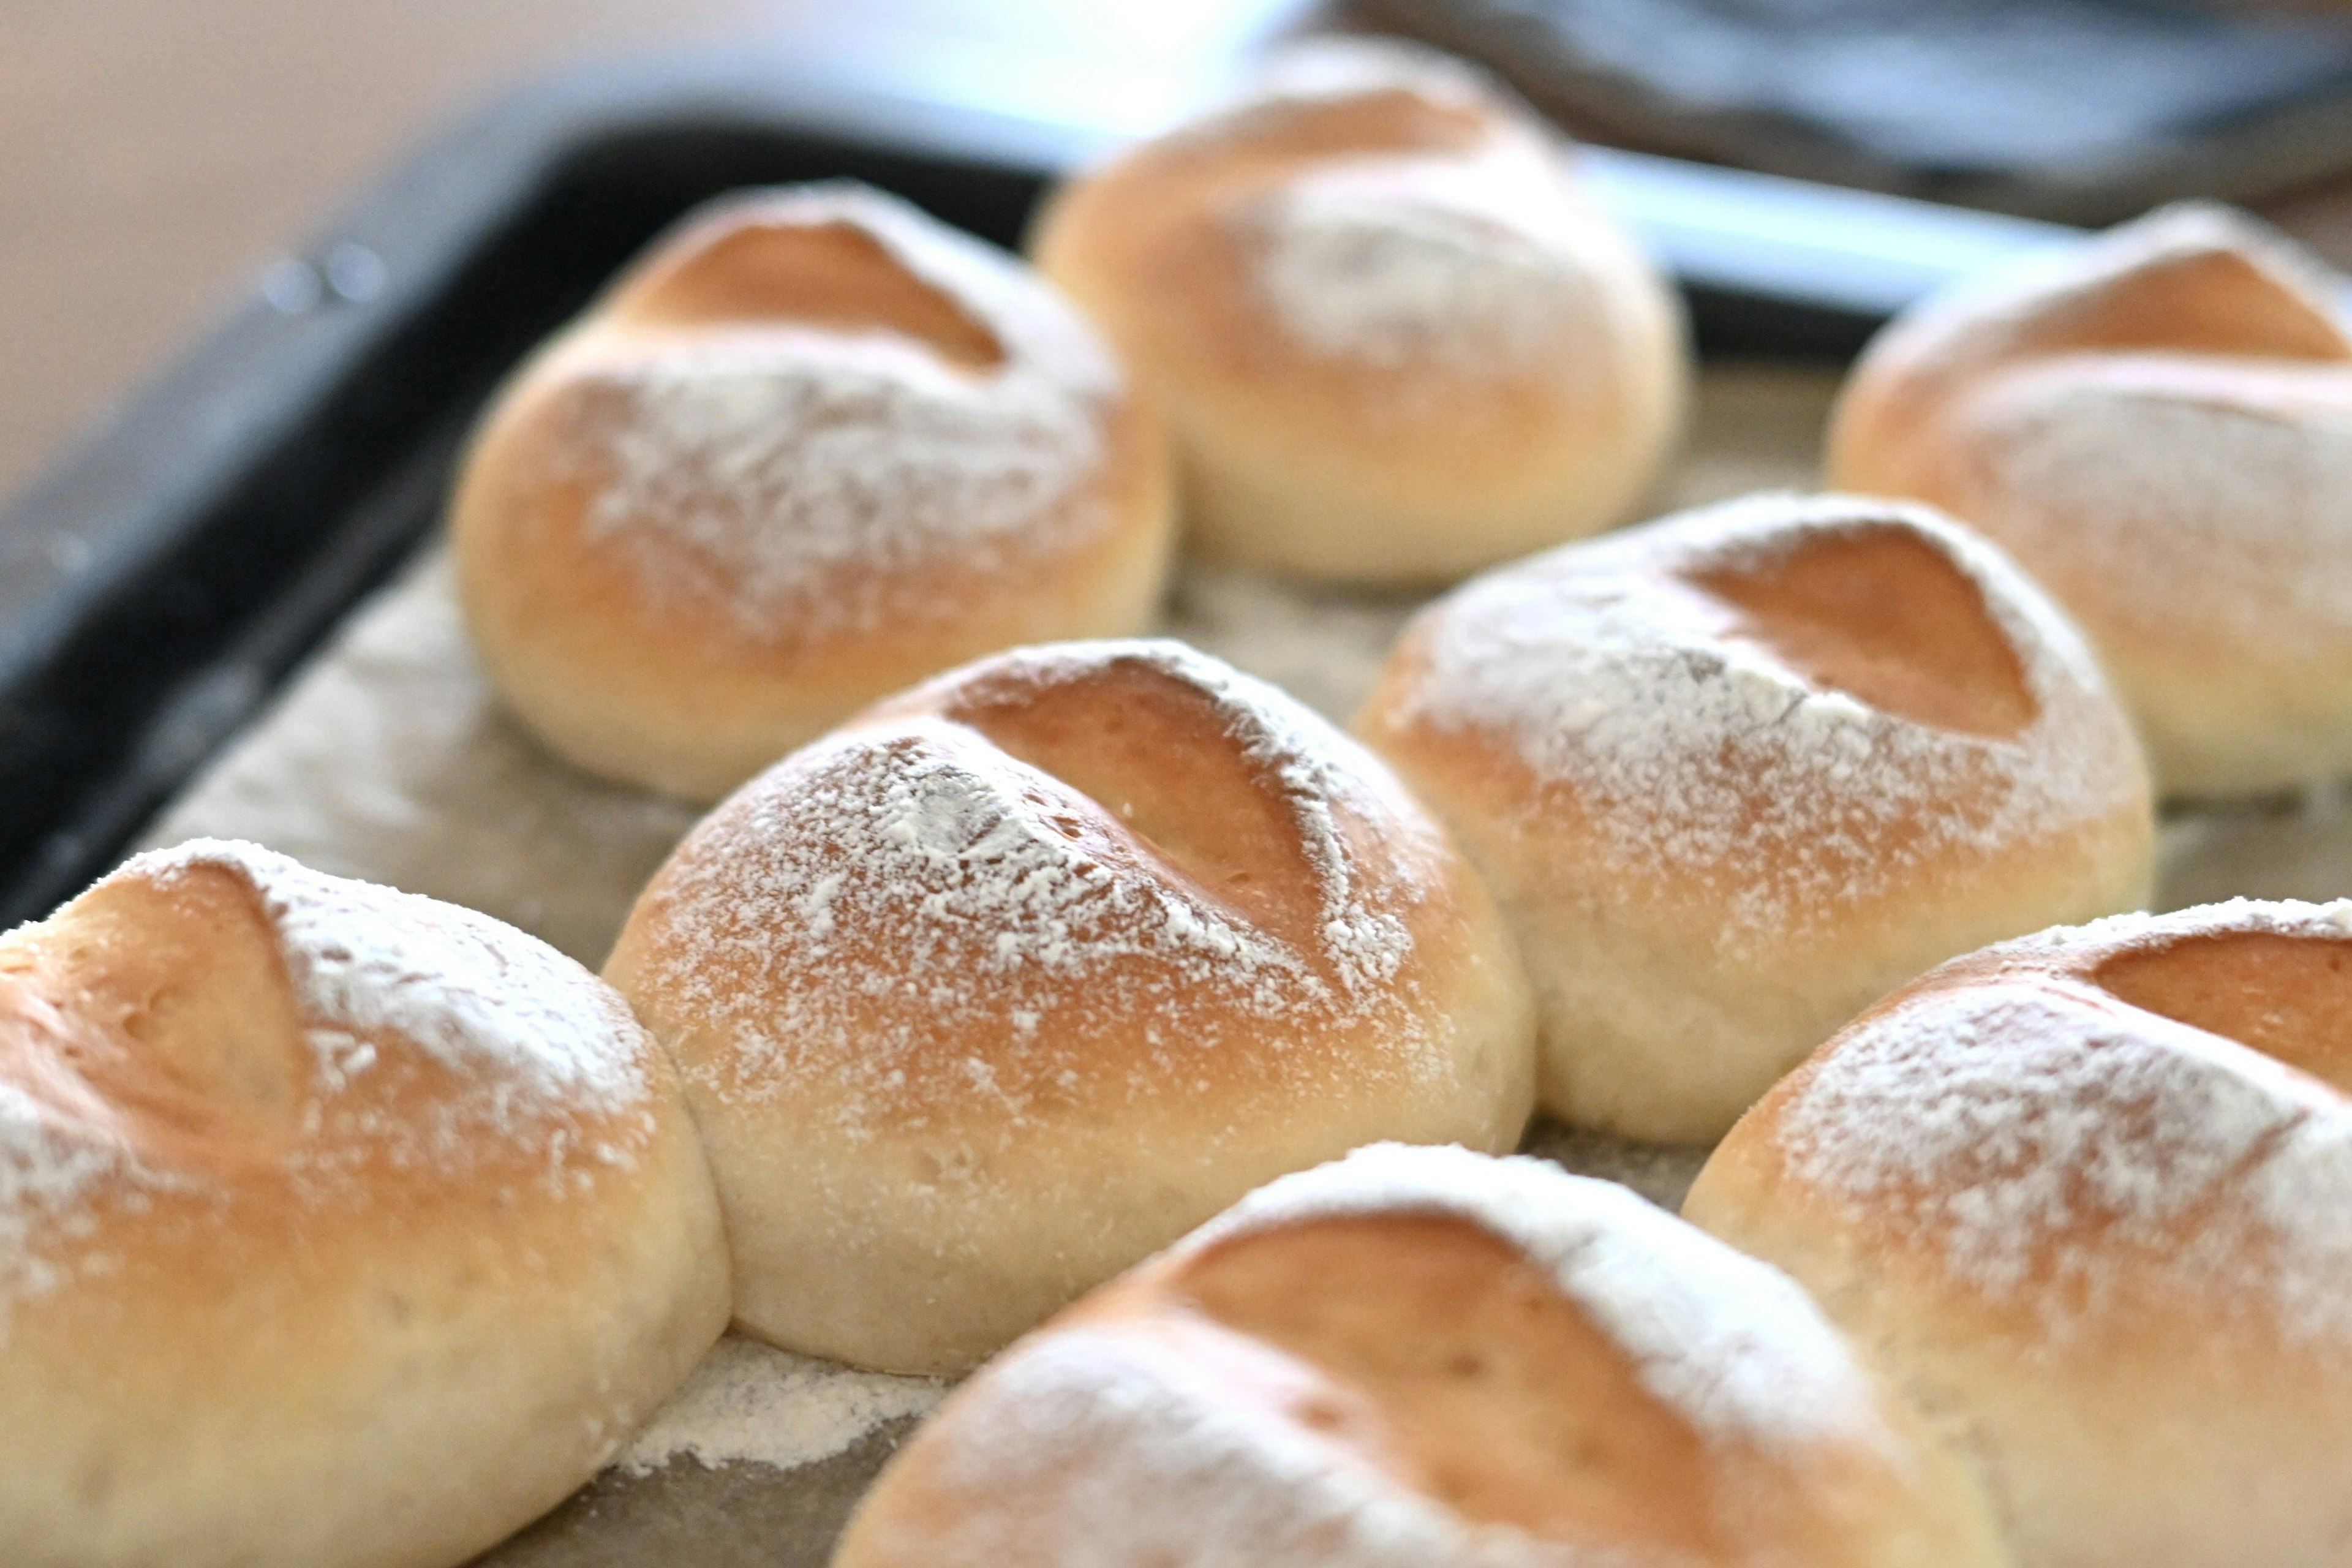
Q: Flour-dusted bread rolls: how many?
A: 8